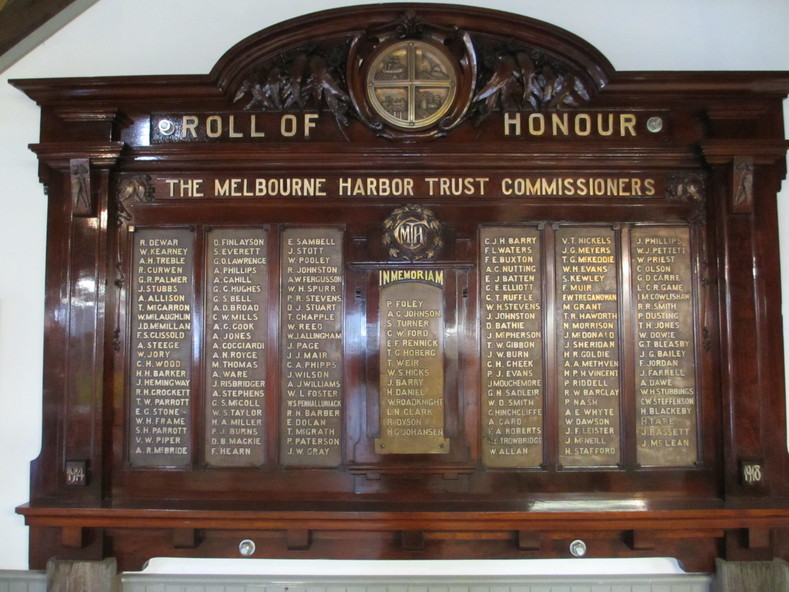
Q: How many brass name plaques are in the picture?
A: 7